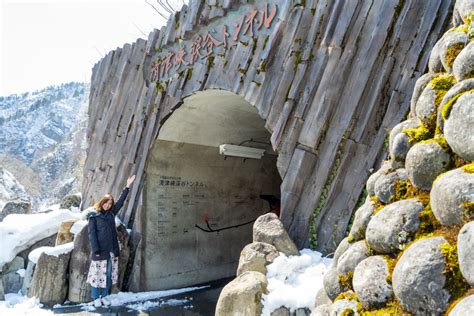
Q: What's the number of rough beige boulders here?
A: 3